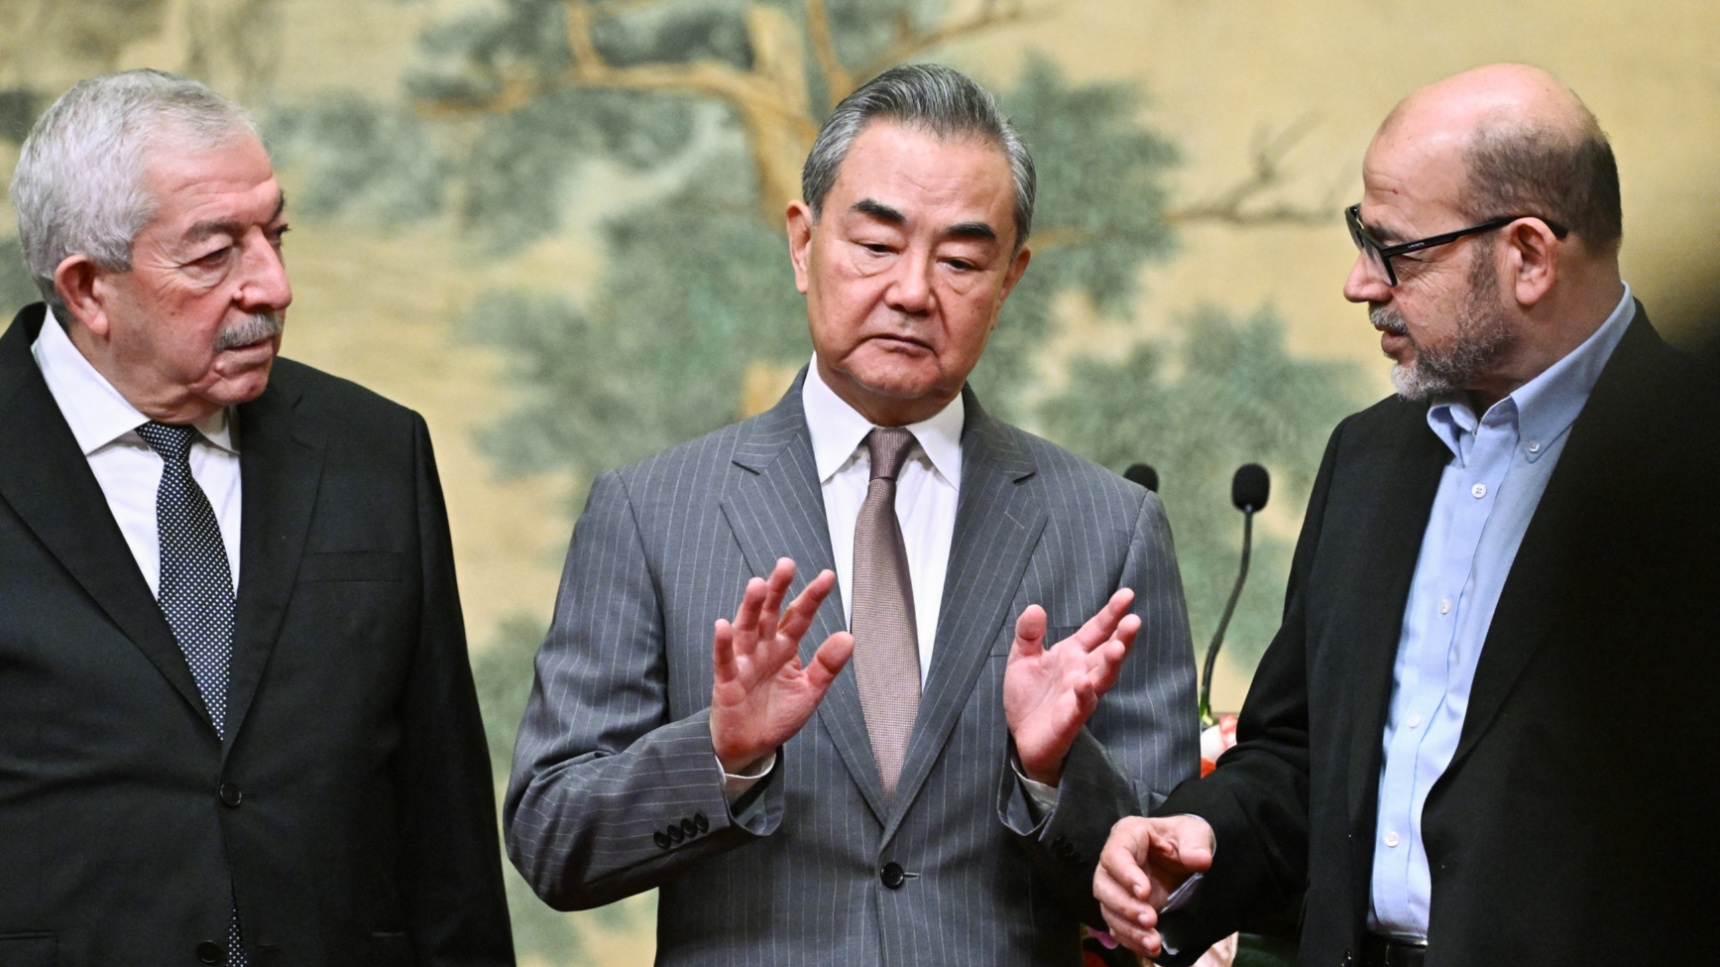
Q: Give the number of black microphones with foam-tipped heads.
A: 2